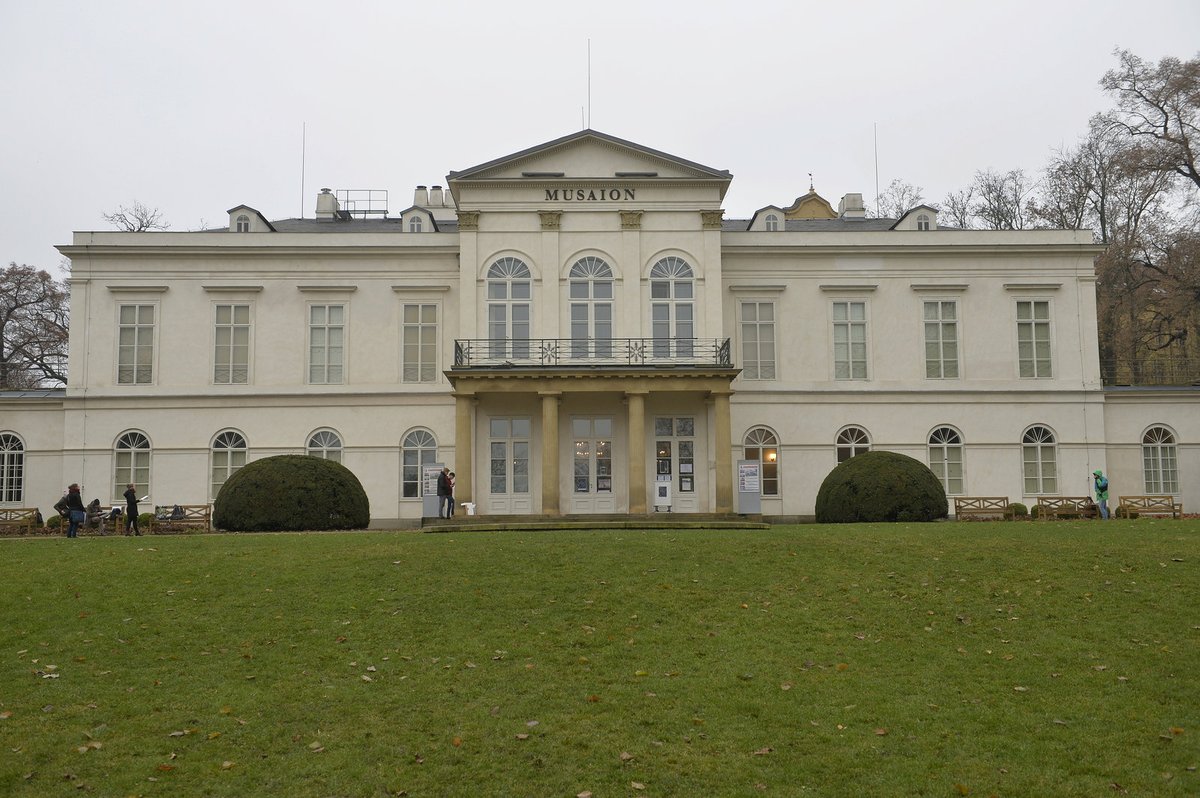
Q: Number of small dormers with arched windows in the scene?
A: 4